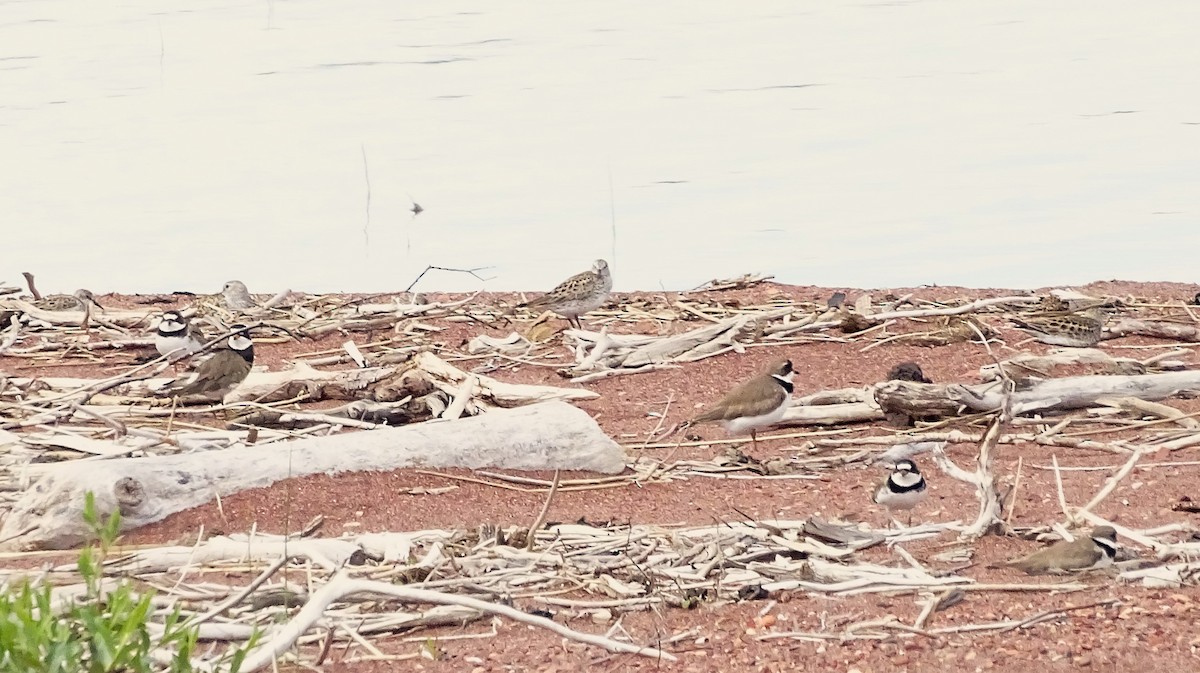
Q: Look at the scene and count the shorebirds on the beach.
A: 9